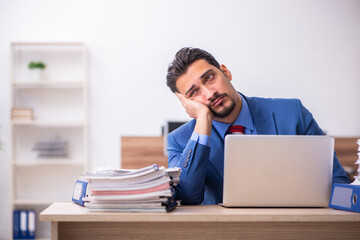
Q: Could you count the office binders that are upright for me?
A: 3